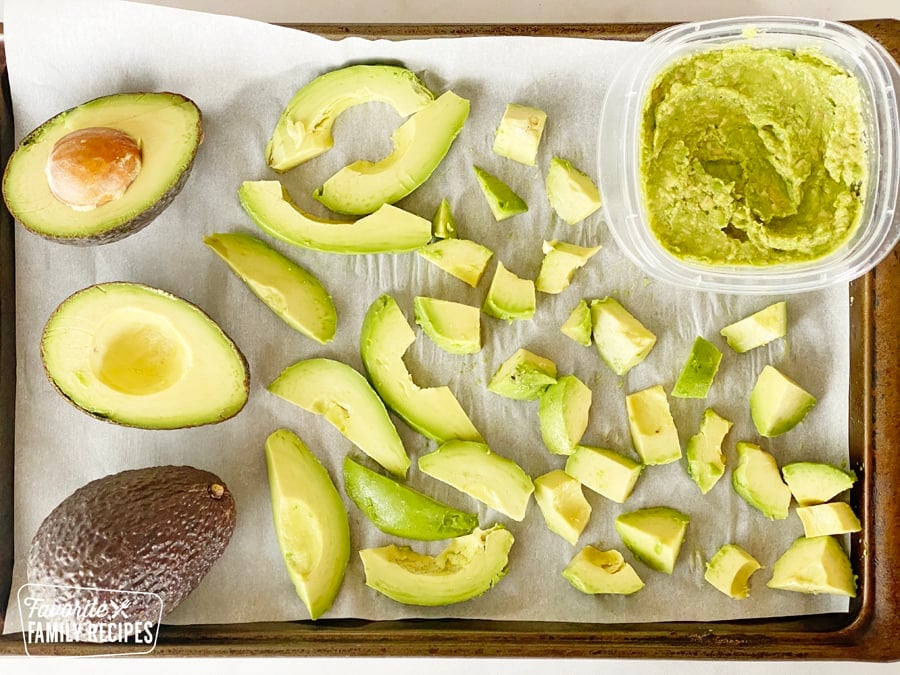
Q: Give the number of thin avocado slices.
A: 10